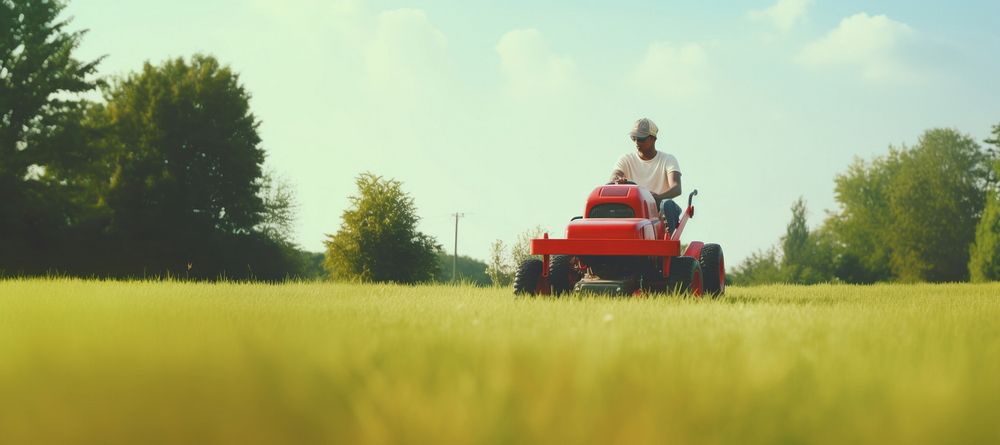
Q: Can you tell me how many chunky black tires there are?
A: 4